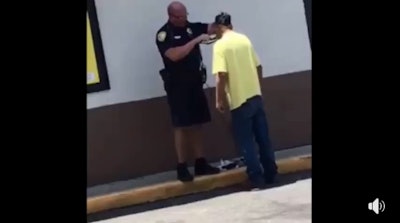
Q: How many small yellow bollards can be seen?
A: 0